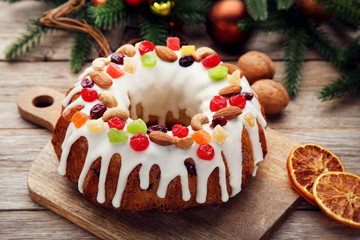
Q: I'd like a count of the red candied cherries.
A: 9